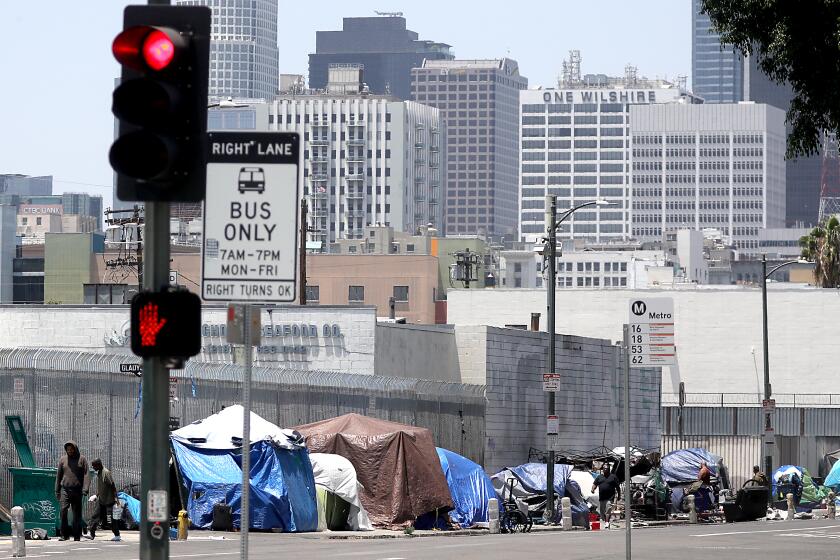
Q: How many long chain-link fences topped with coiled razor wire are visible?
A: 1